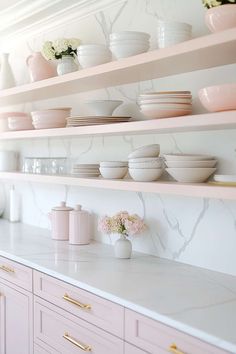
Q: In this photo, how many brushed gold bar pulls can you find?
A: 4